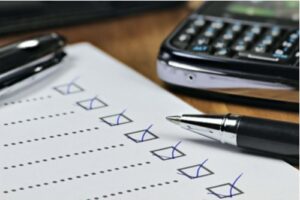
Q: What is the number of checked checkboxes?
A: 7